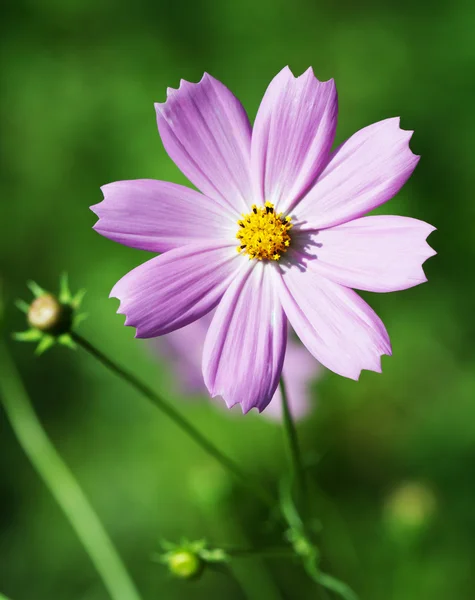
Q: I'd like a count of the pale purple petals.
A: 8